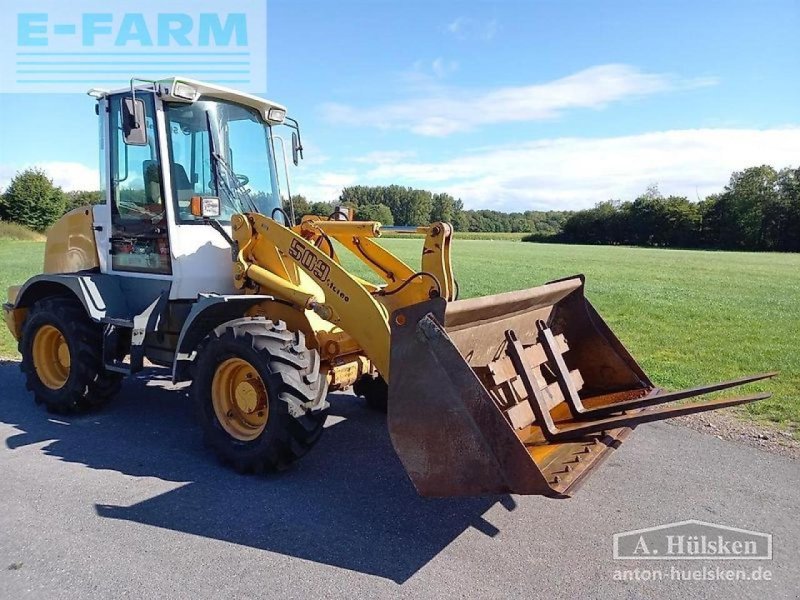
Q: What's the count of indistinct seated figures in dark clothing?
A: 0